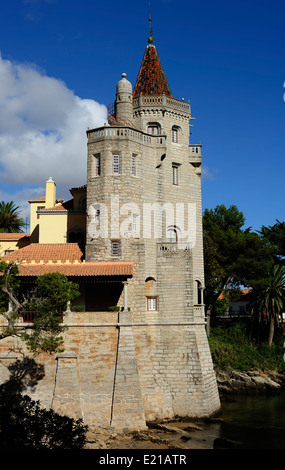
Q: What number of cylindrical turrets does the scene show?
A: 1